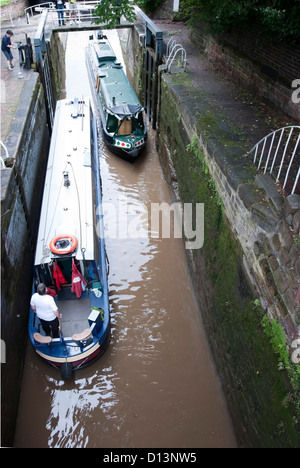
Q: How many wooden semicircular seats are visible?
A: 2